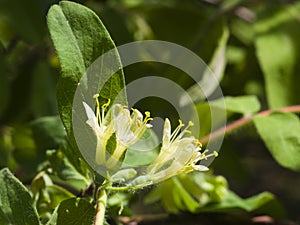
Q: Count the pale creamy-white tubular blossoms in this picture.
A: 4